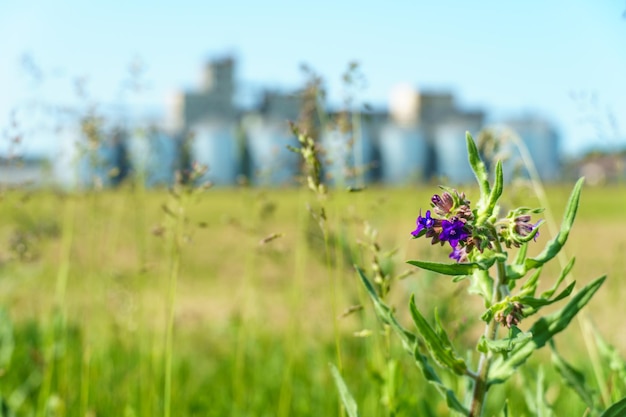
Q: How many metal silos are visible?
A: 8